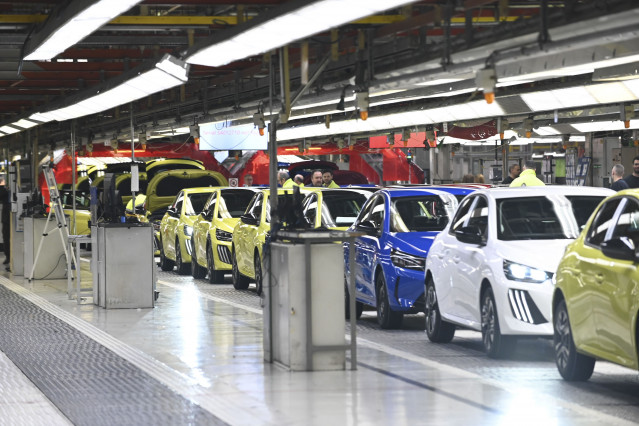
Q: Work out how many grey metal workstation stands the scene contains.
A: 3